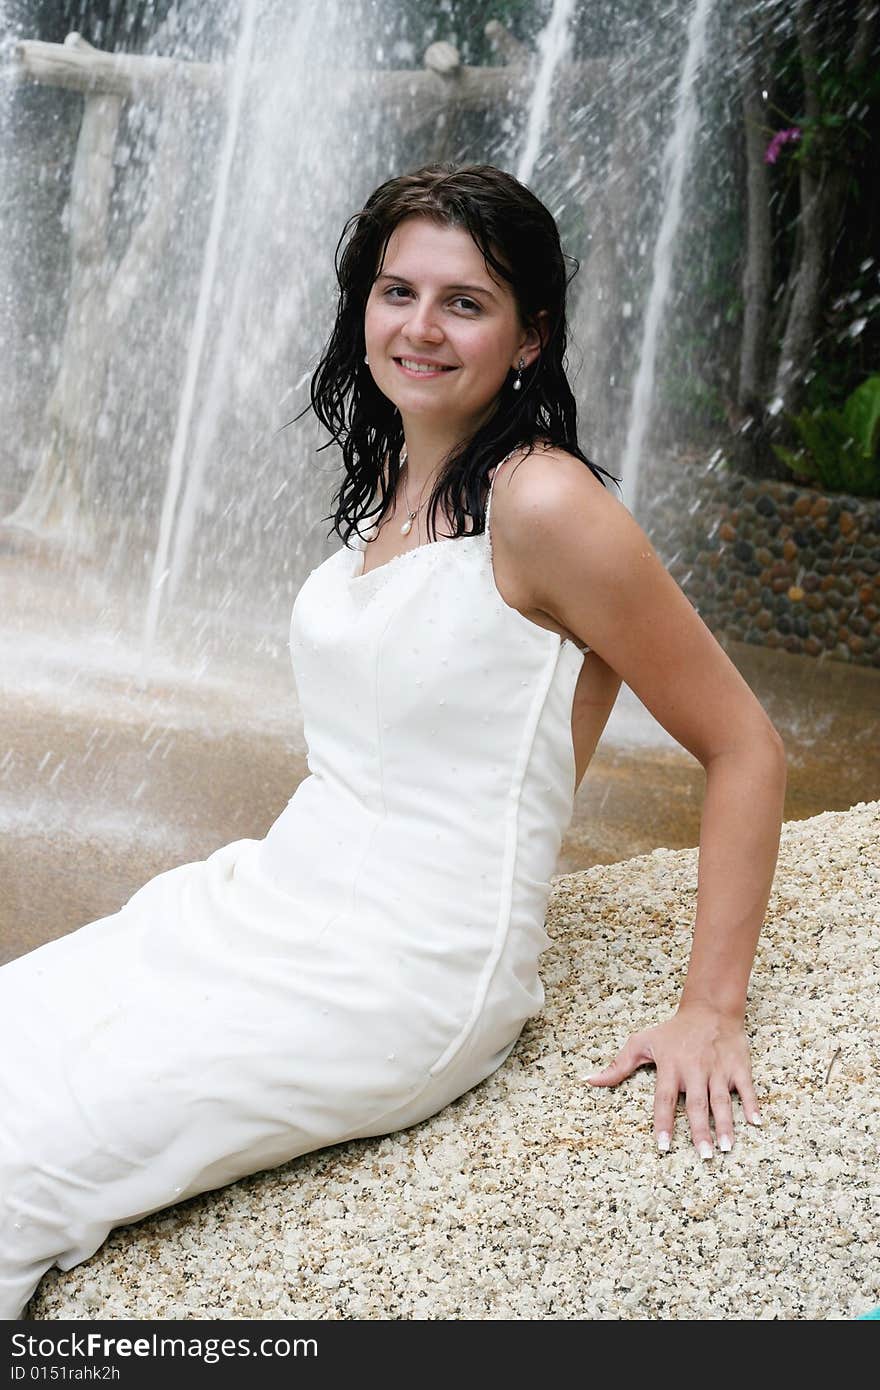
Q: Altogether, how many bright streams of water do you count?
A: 3